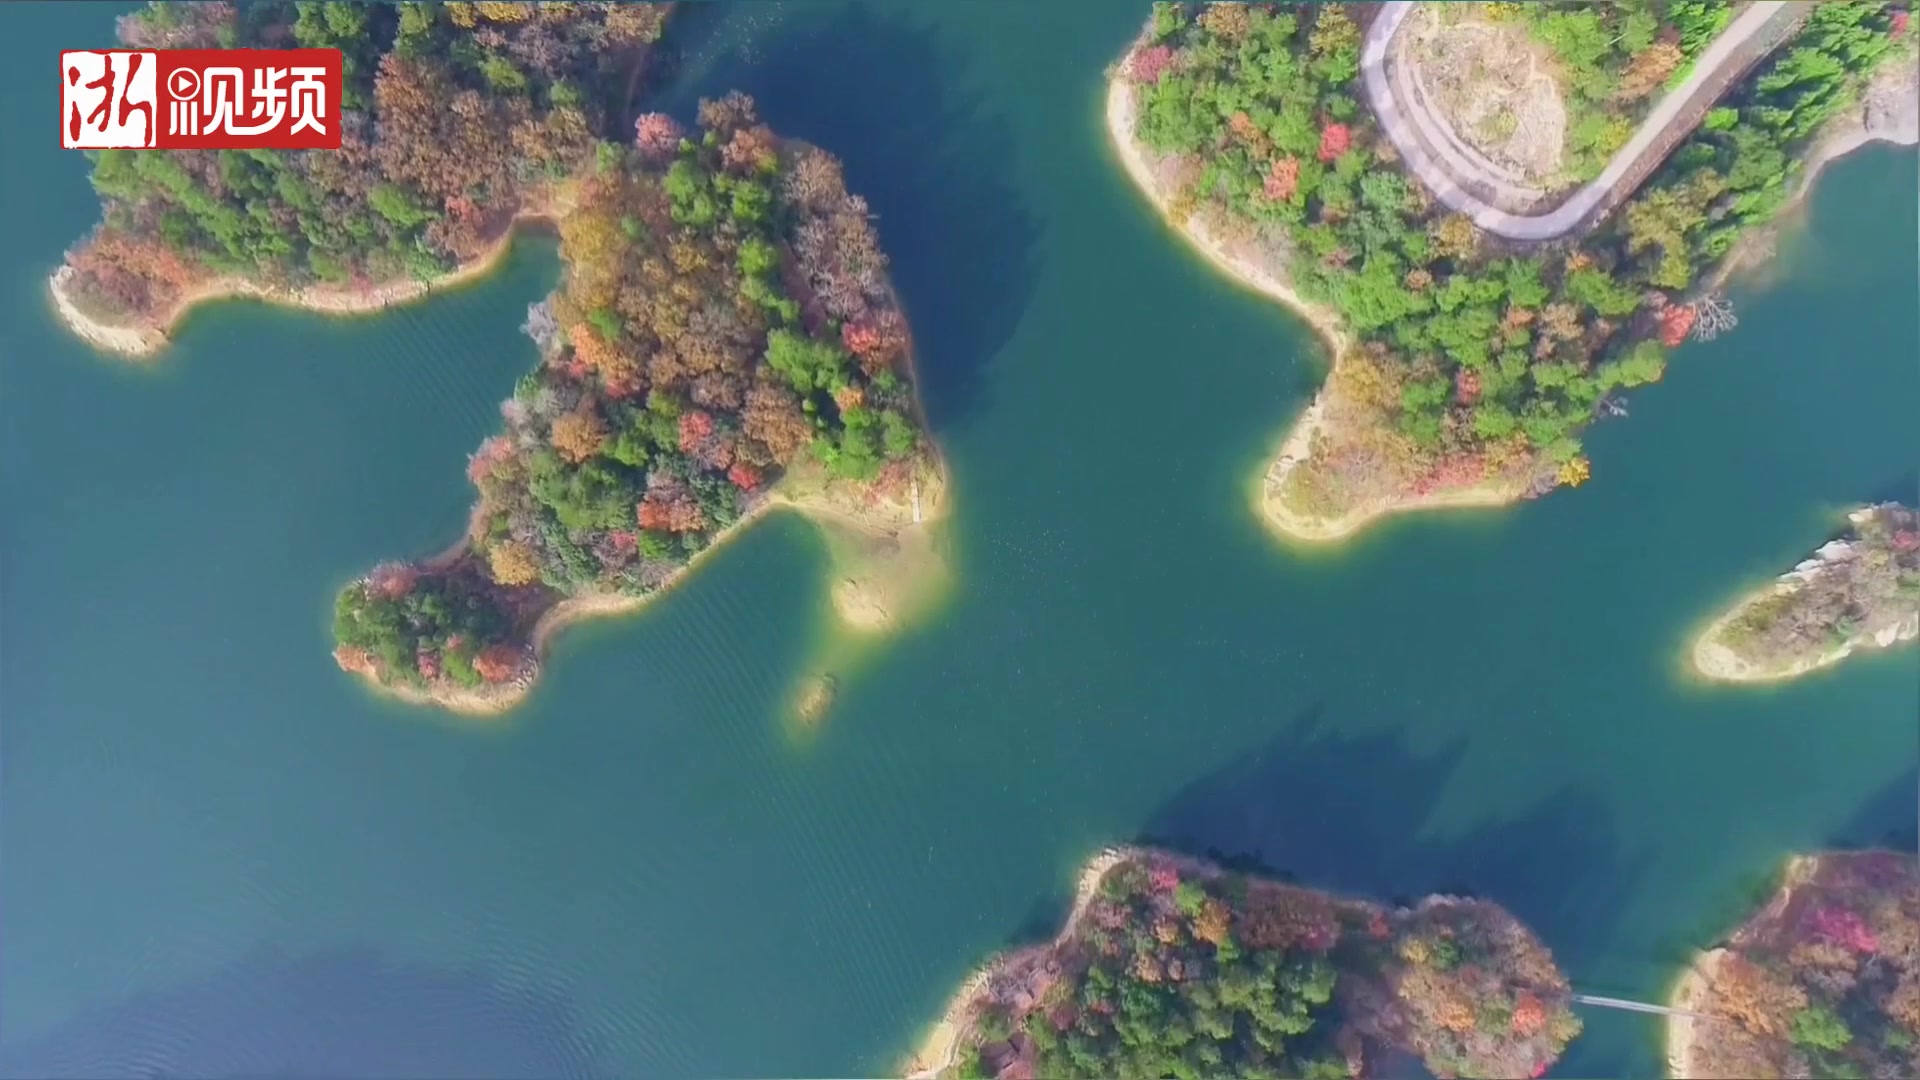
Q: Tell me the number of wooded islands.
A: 5